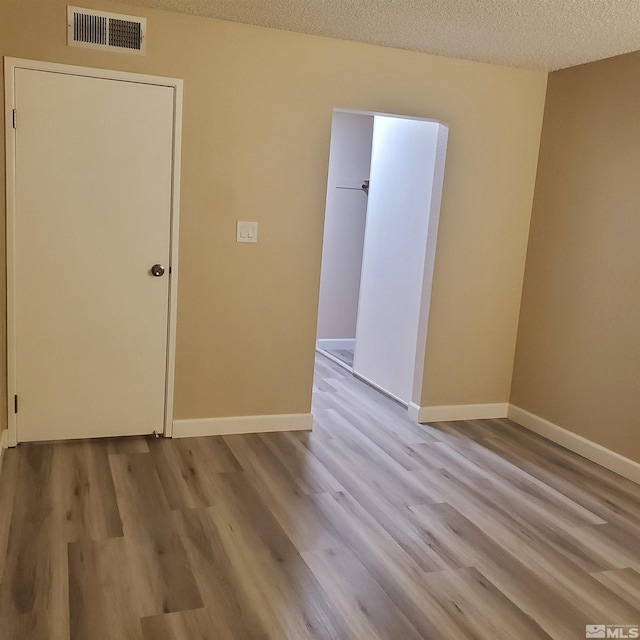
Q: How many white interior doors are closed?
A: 1